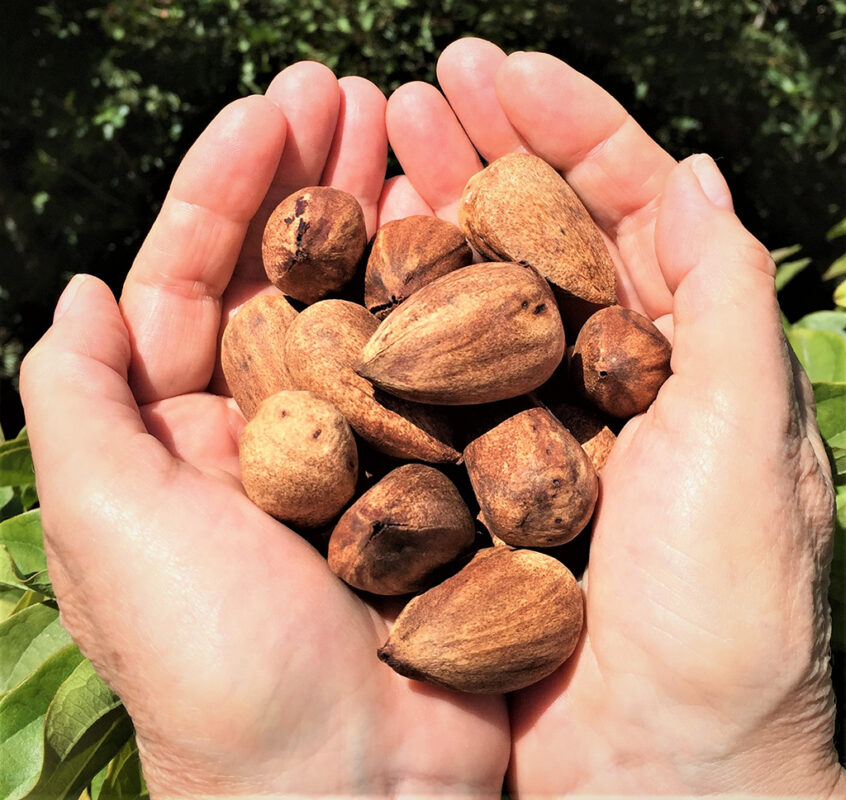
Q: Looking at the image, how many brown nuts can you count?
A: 12